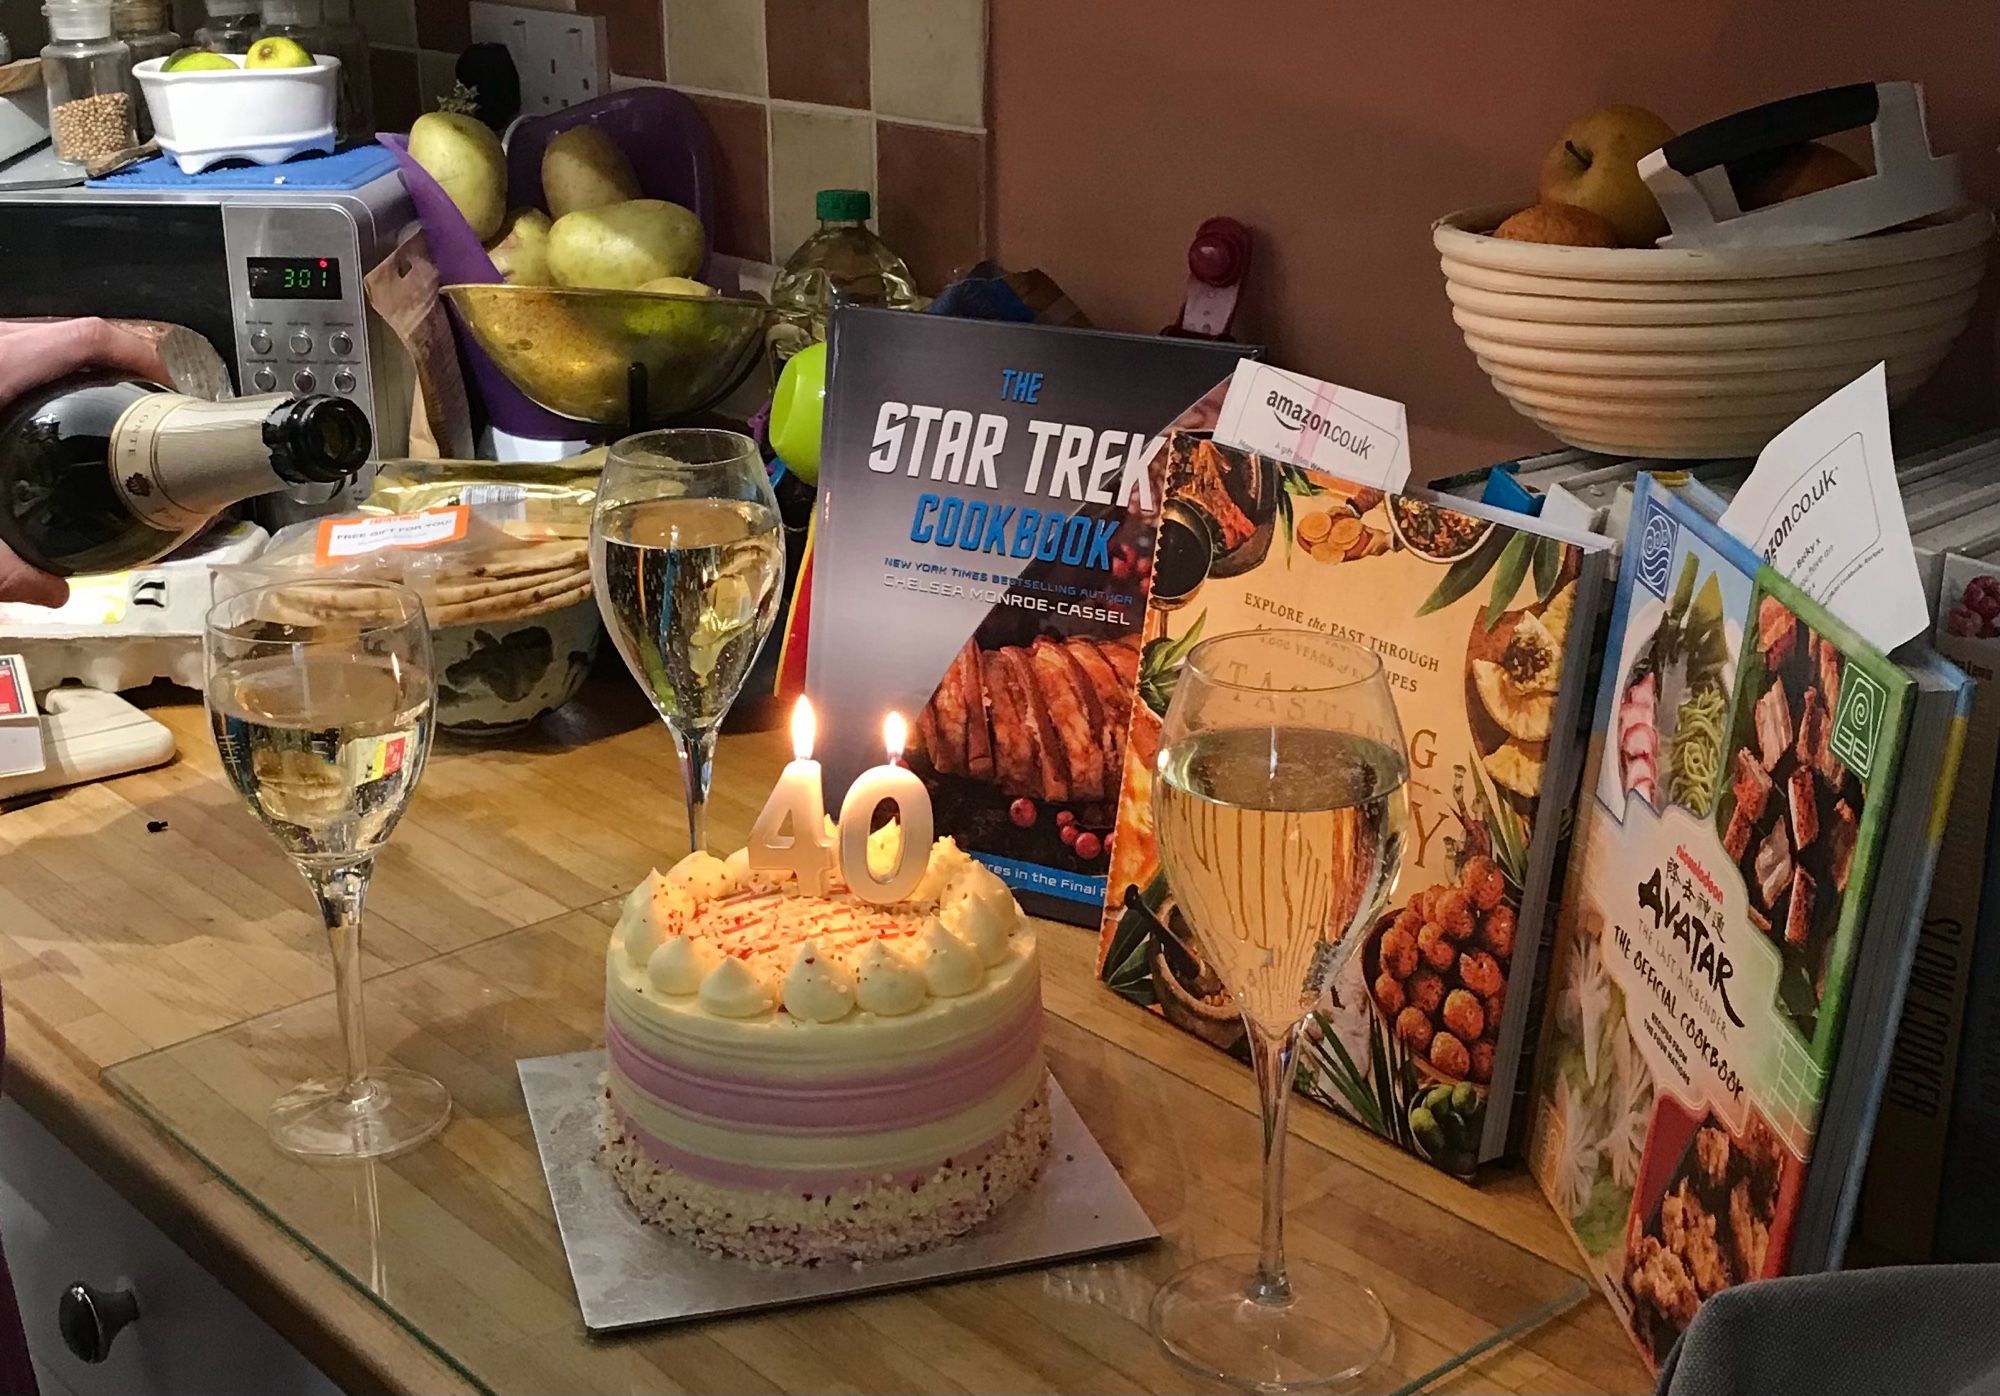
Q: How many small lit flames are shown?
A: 2